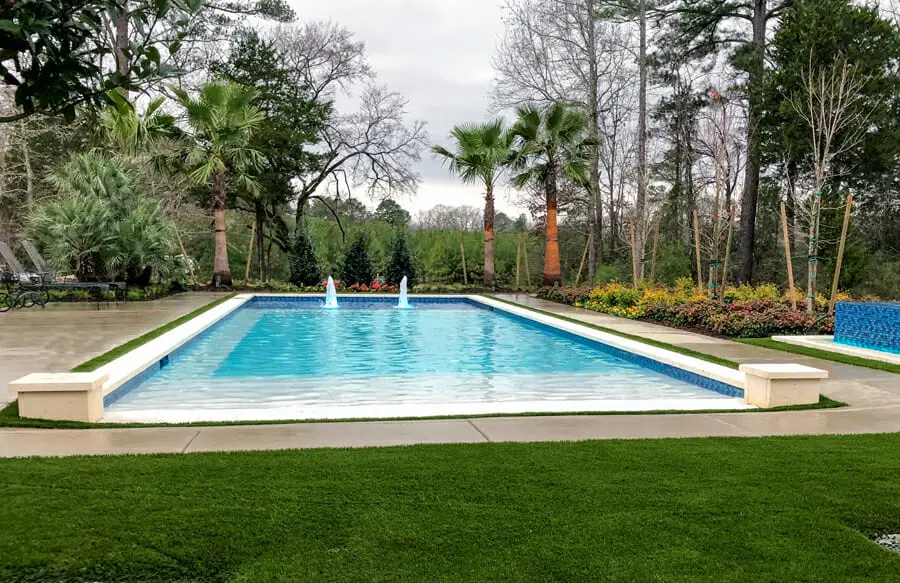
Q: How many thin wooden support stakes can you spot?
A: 12